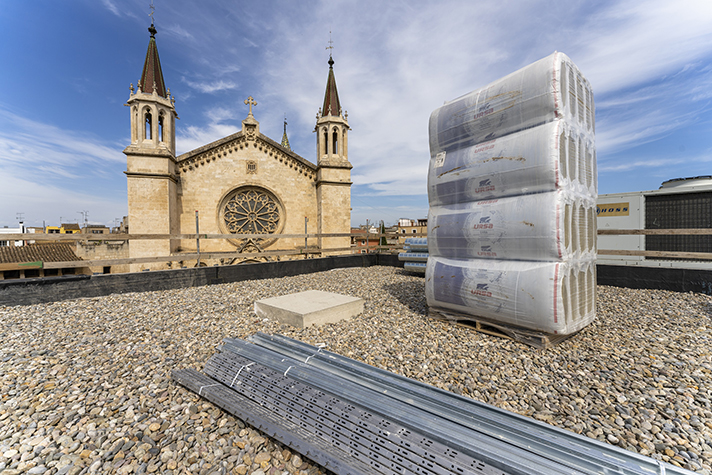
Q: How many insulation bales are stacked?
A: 4